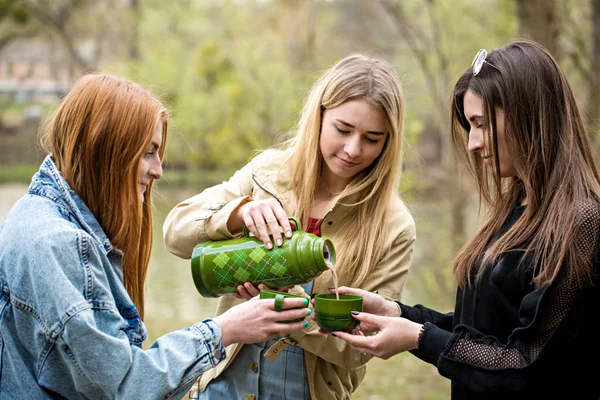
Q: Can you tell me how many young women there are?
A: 3